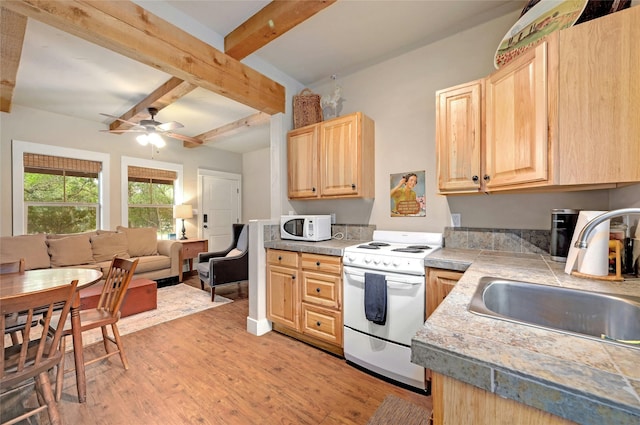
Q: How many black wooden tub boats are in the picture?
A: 0